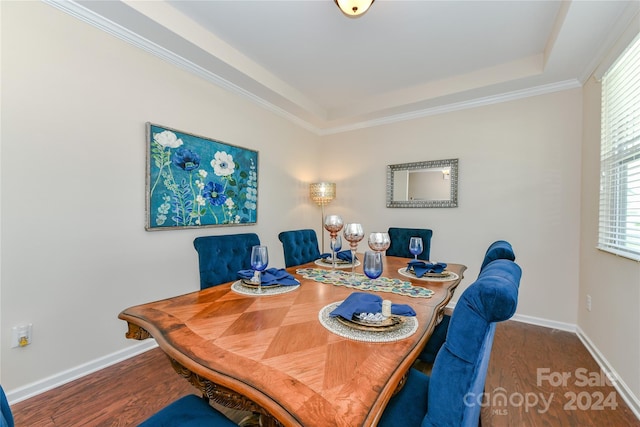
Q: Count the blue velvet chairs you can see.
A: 6